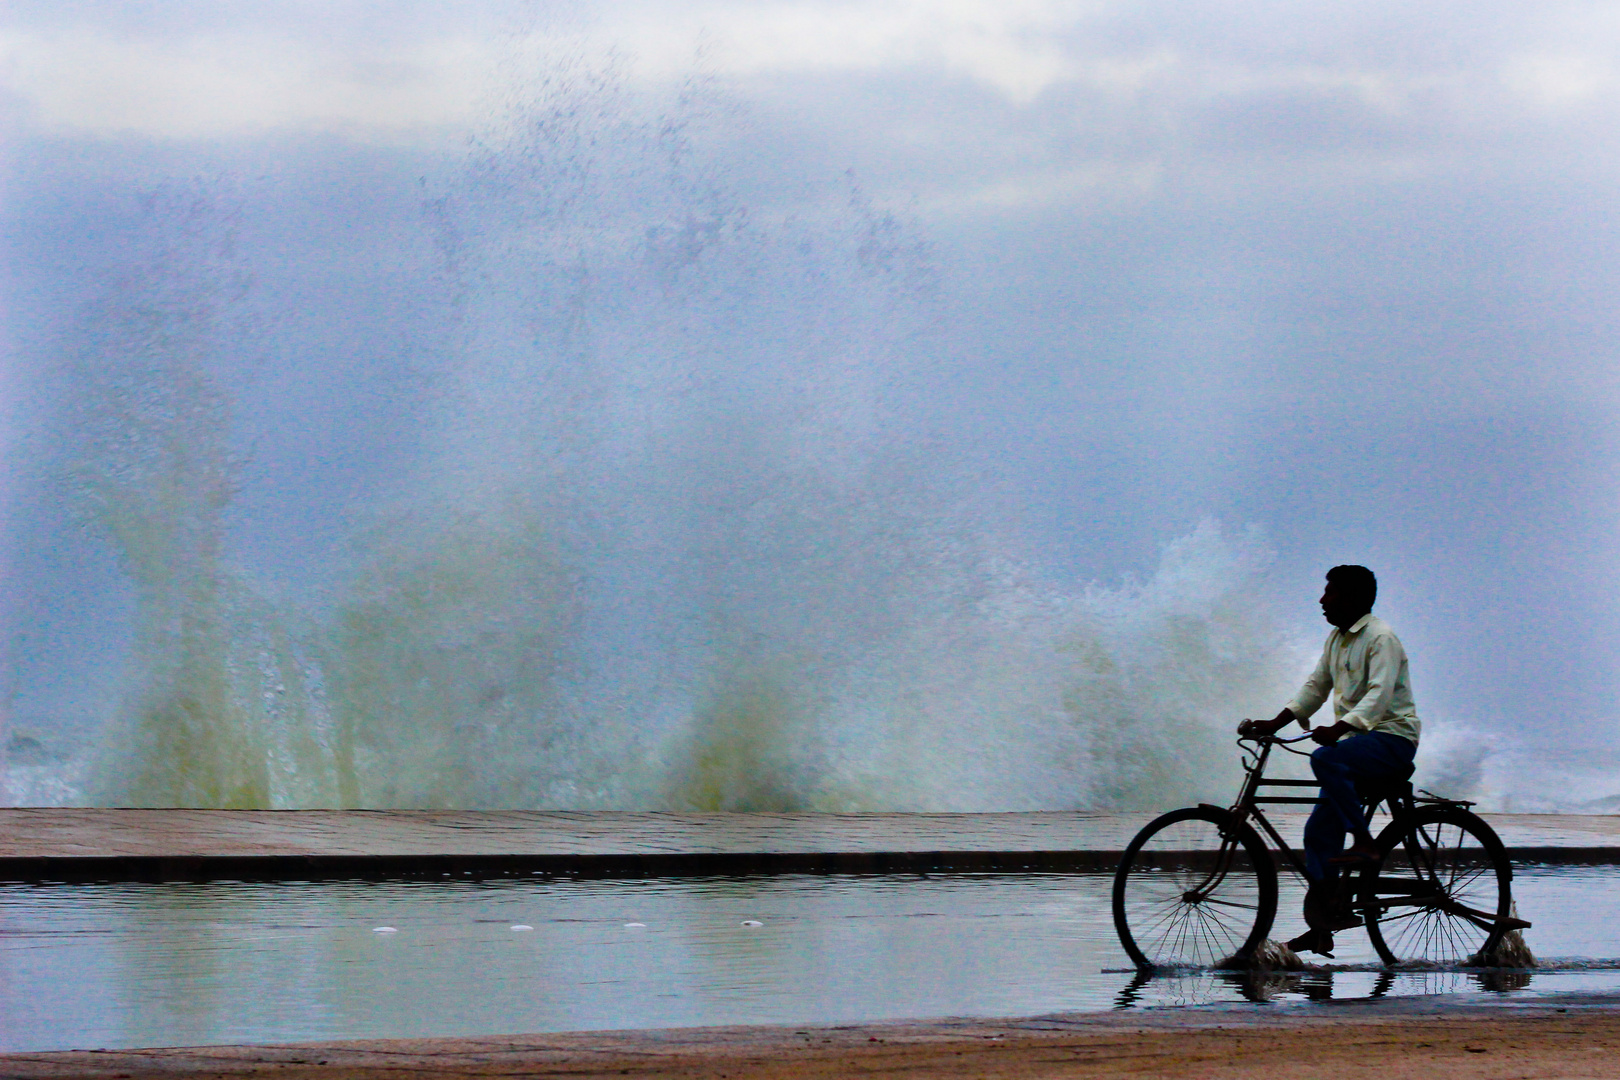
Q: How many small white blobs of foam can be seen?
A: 4